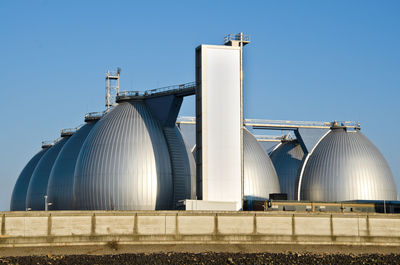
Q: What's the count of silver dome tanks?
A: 7